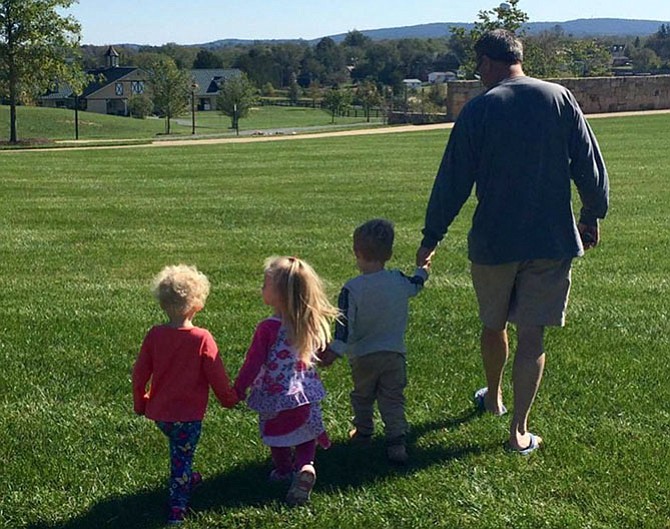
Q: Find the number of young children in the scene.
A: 3